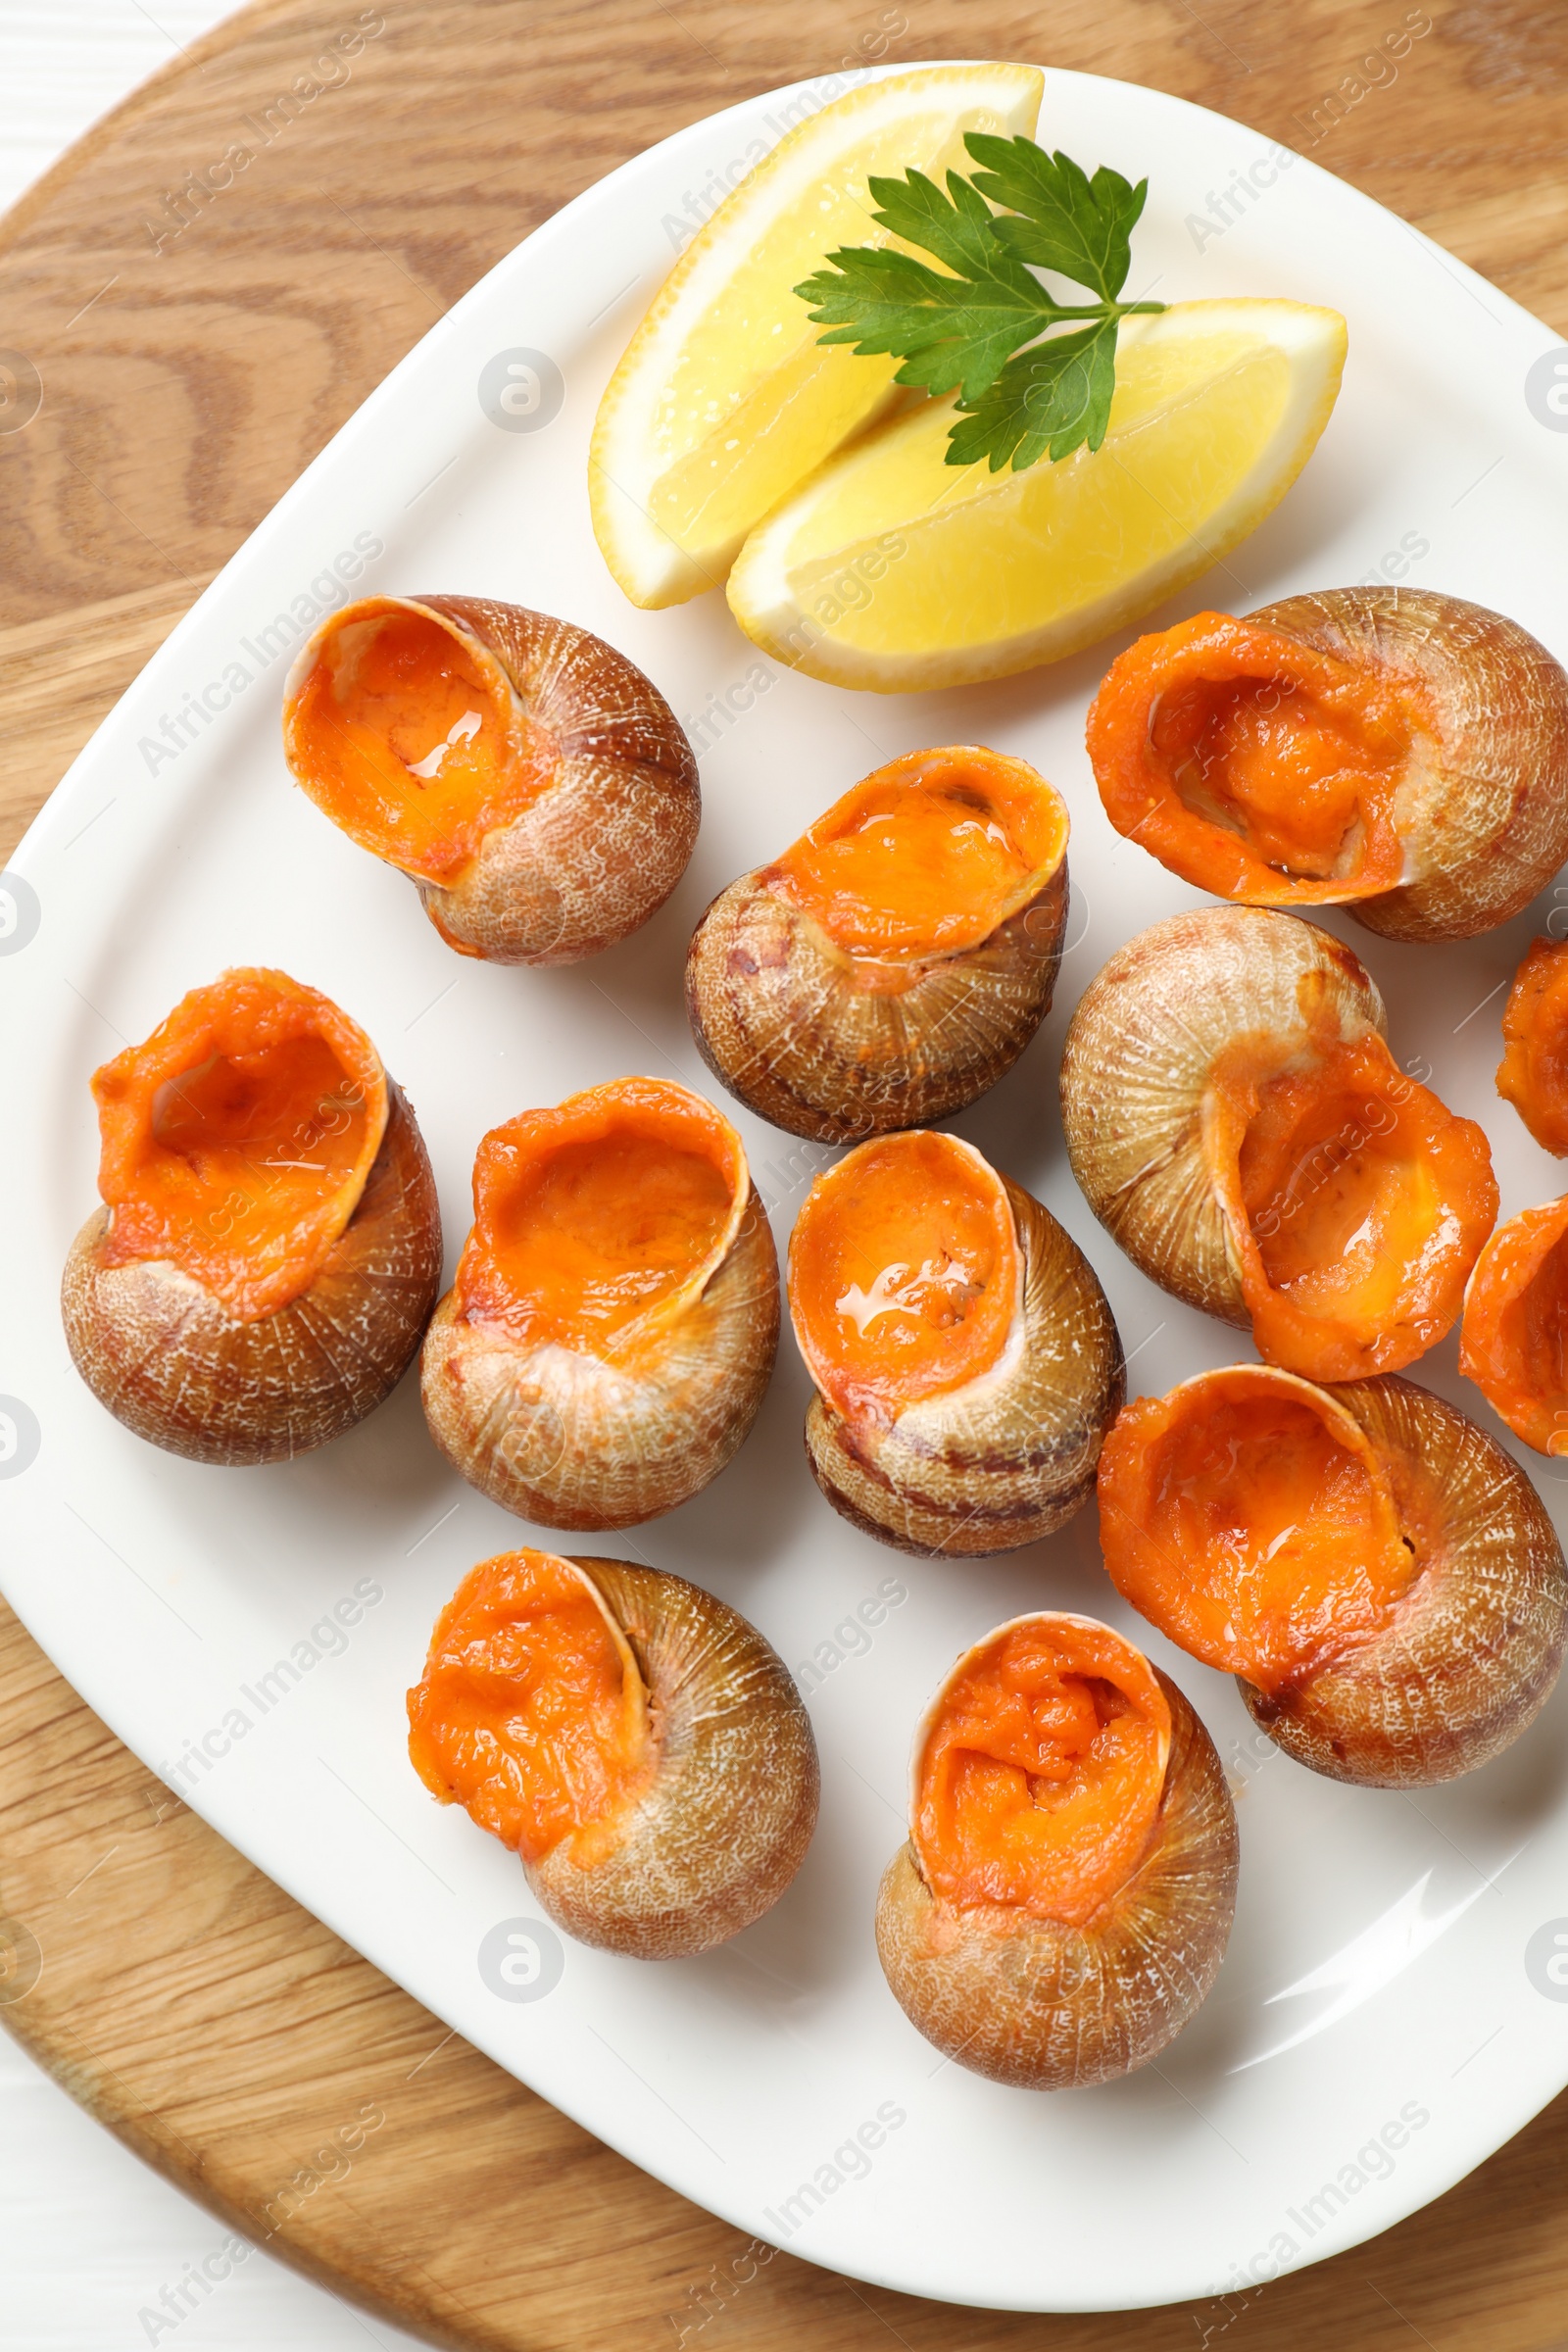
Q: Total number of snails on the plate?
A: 12